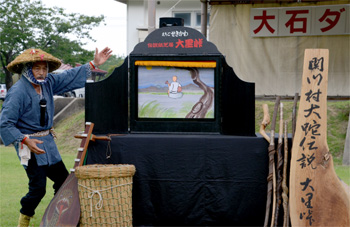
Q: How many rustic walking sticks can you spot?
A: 5